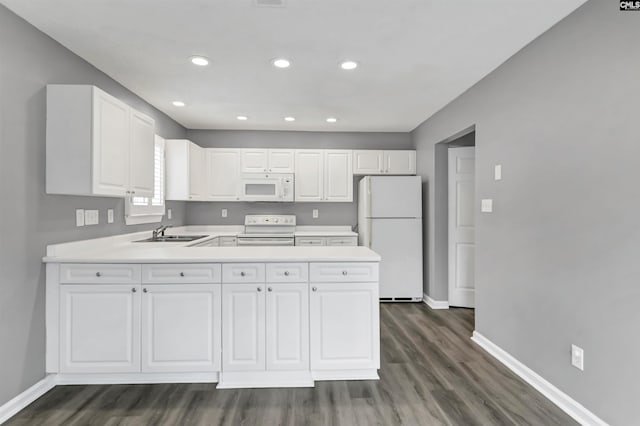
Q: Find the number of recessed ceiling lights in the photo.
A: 7